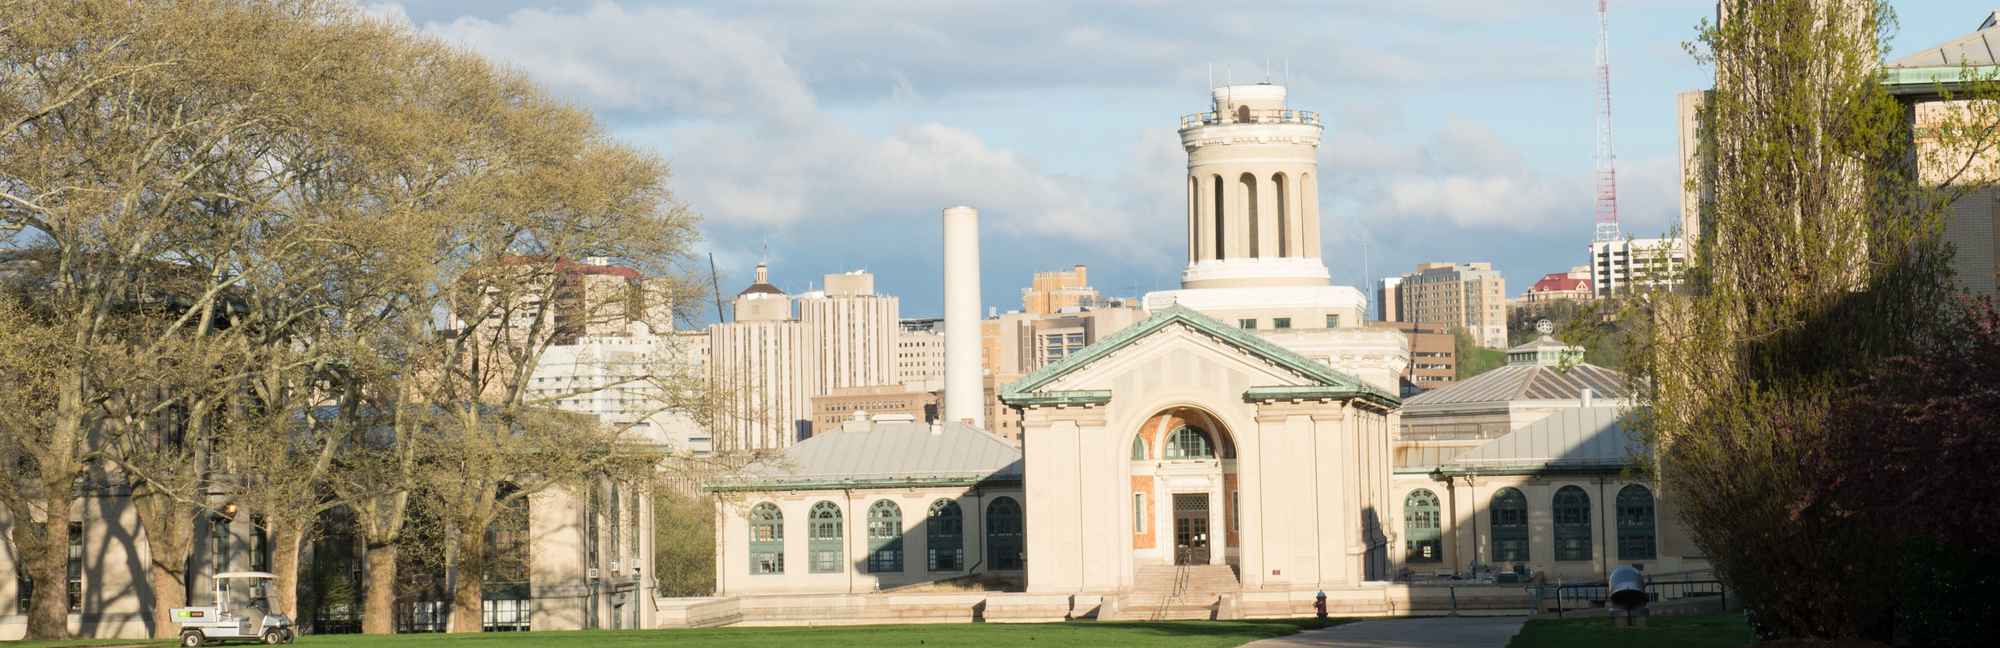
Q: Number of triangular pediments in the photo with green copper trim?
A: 1